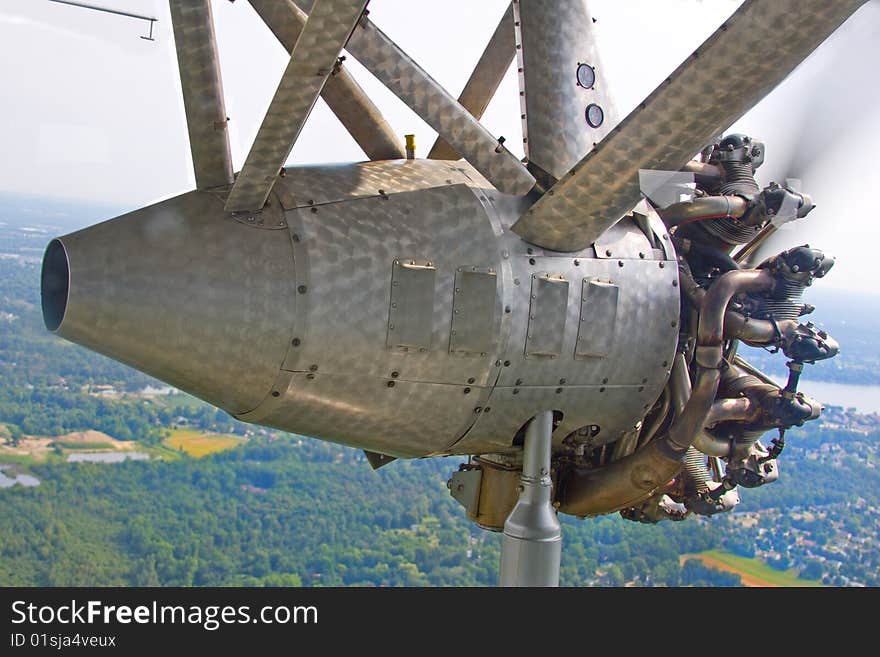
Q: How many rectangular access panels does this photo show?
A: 4